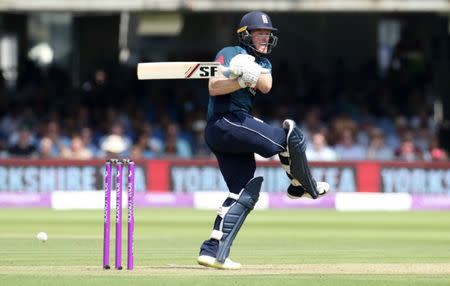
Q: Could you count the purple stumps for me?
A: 3